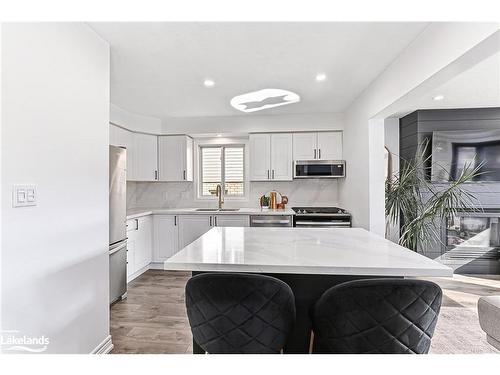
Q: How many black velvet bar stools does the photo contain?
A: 2